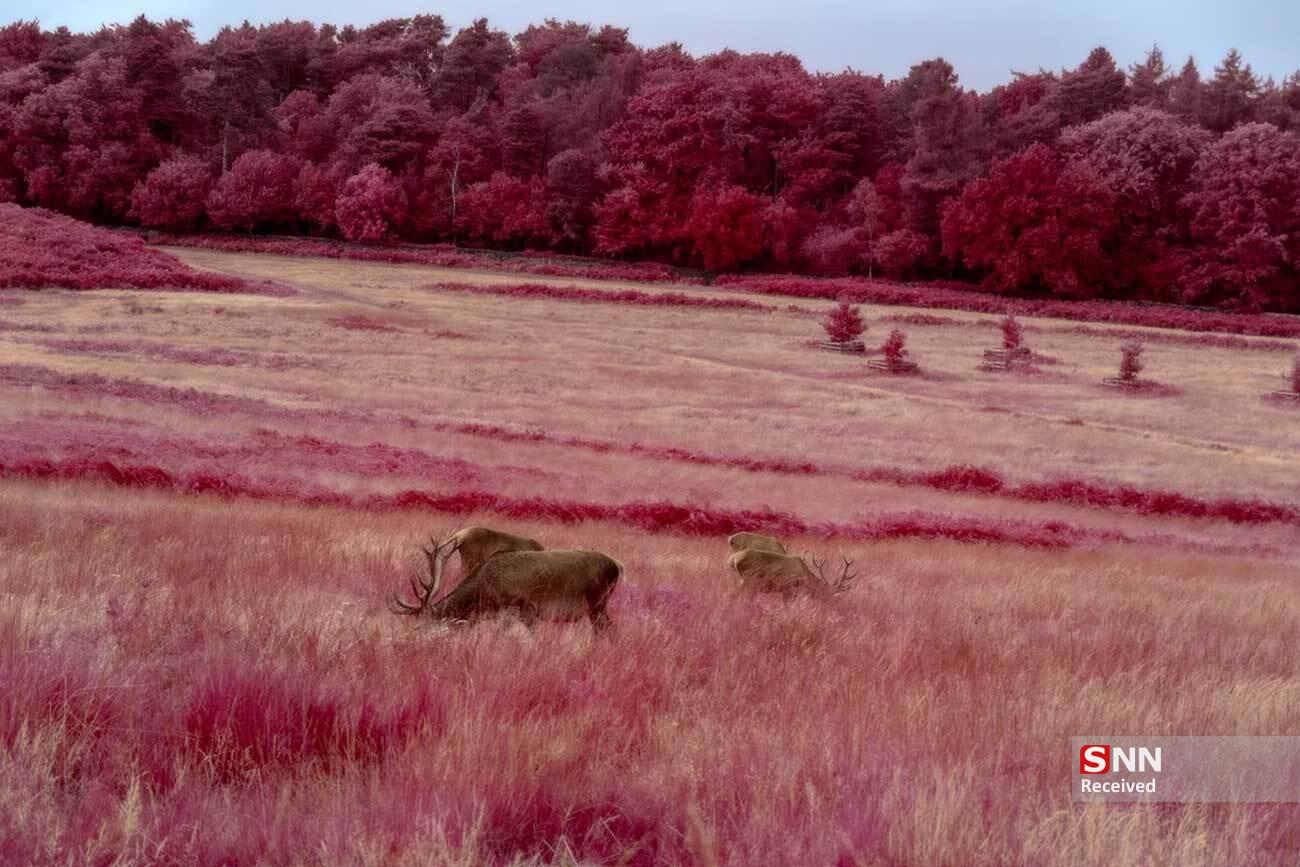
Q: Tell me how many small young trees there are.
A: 5